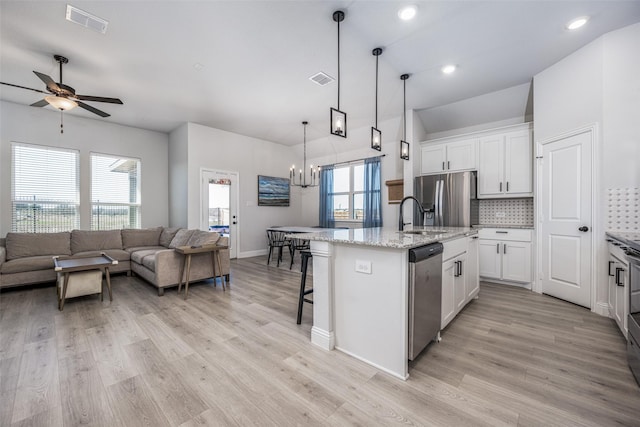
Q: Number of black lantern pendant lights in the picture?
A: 3